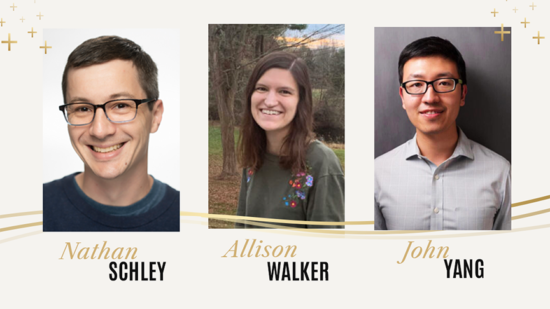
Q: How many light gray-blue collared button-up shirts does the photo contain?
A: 1